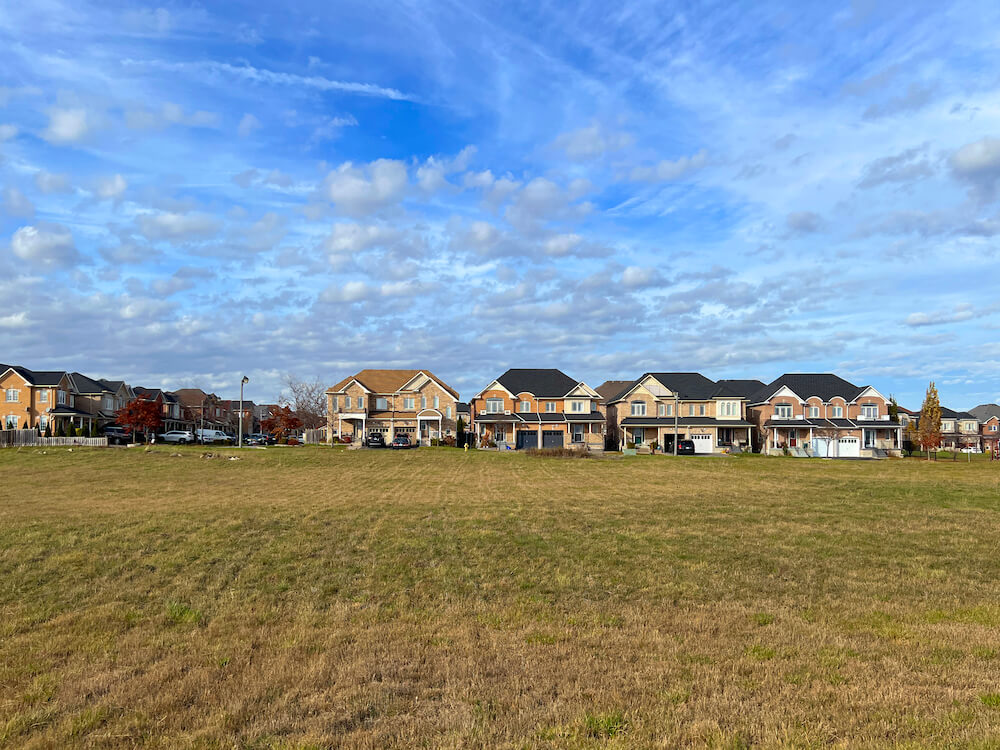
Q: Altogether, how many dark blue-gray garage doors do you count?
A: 2